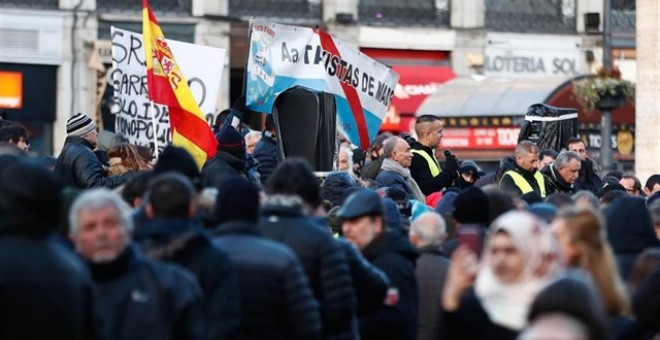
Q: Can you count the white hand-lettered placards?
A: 1